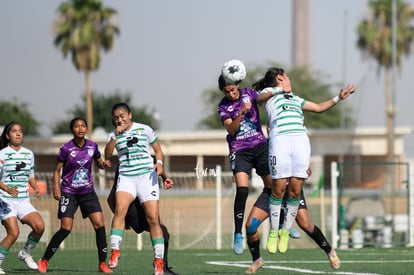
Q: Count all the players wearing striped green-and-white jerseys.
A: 3